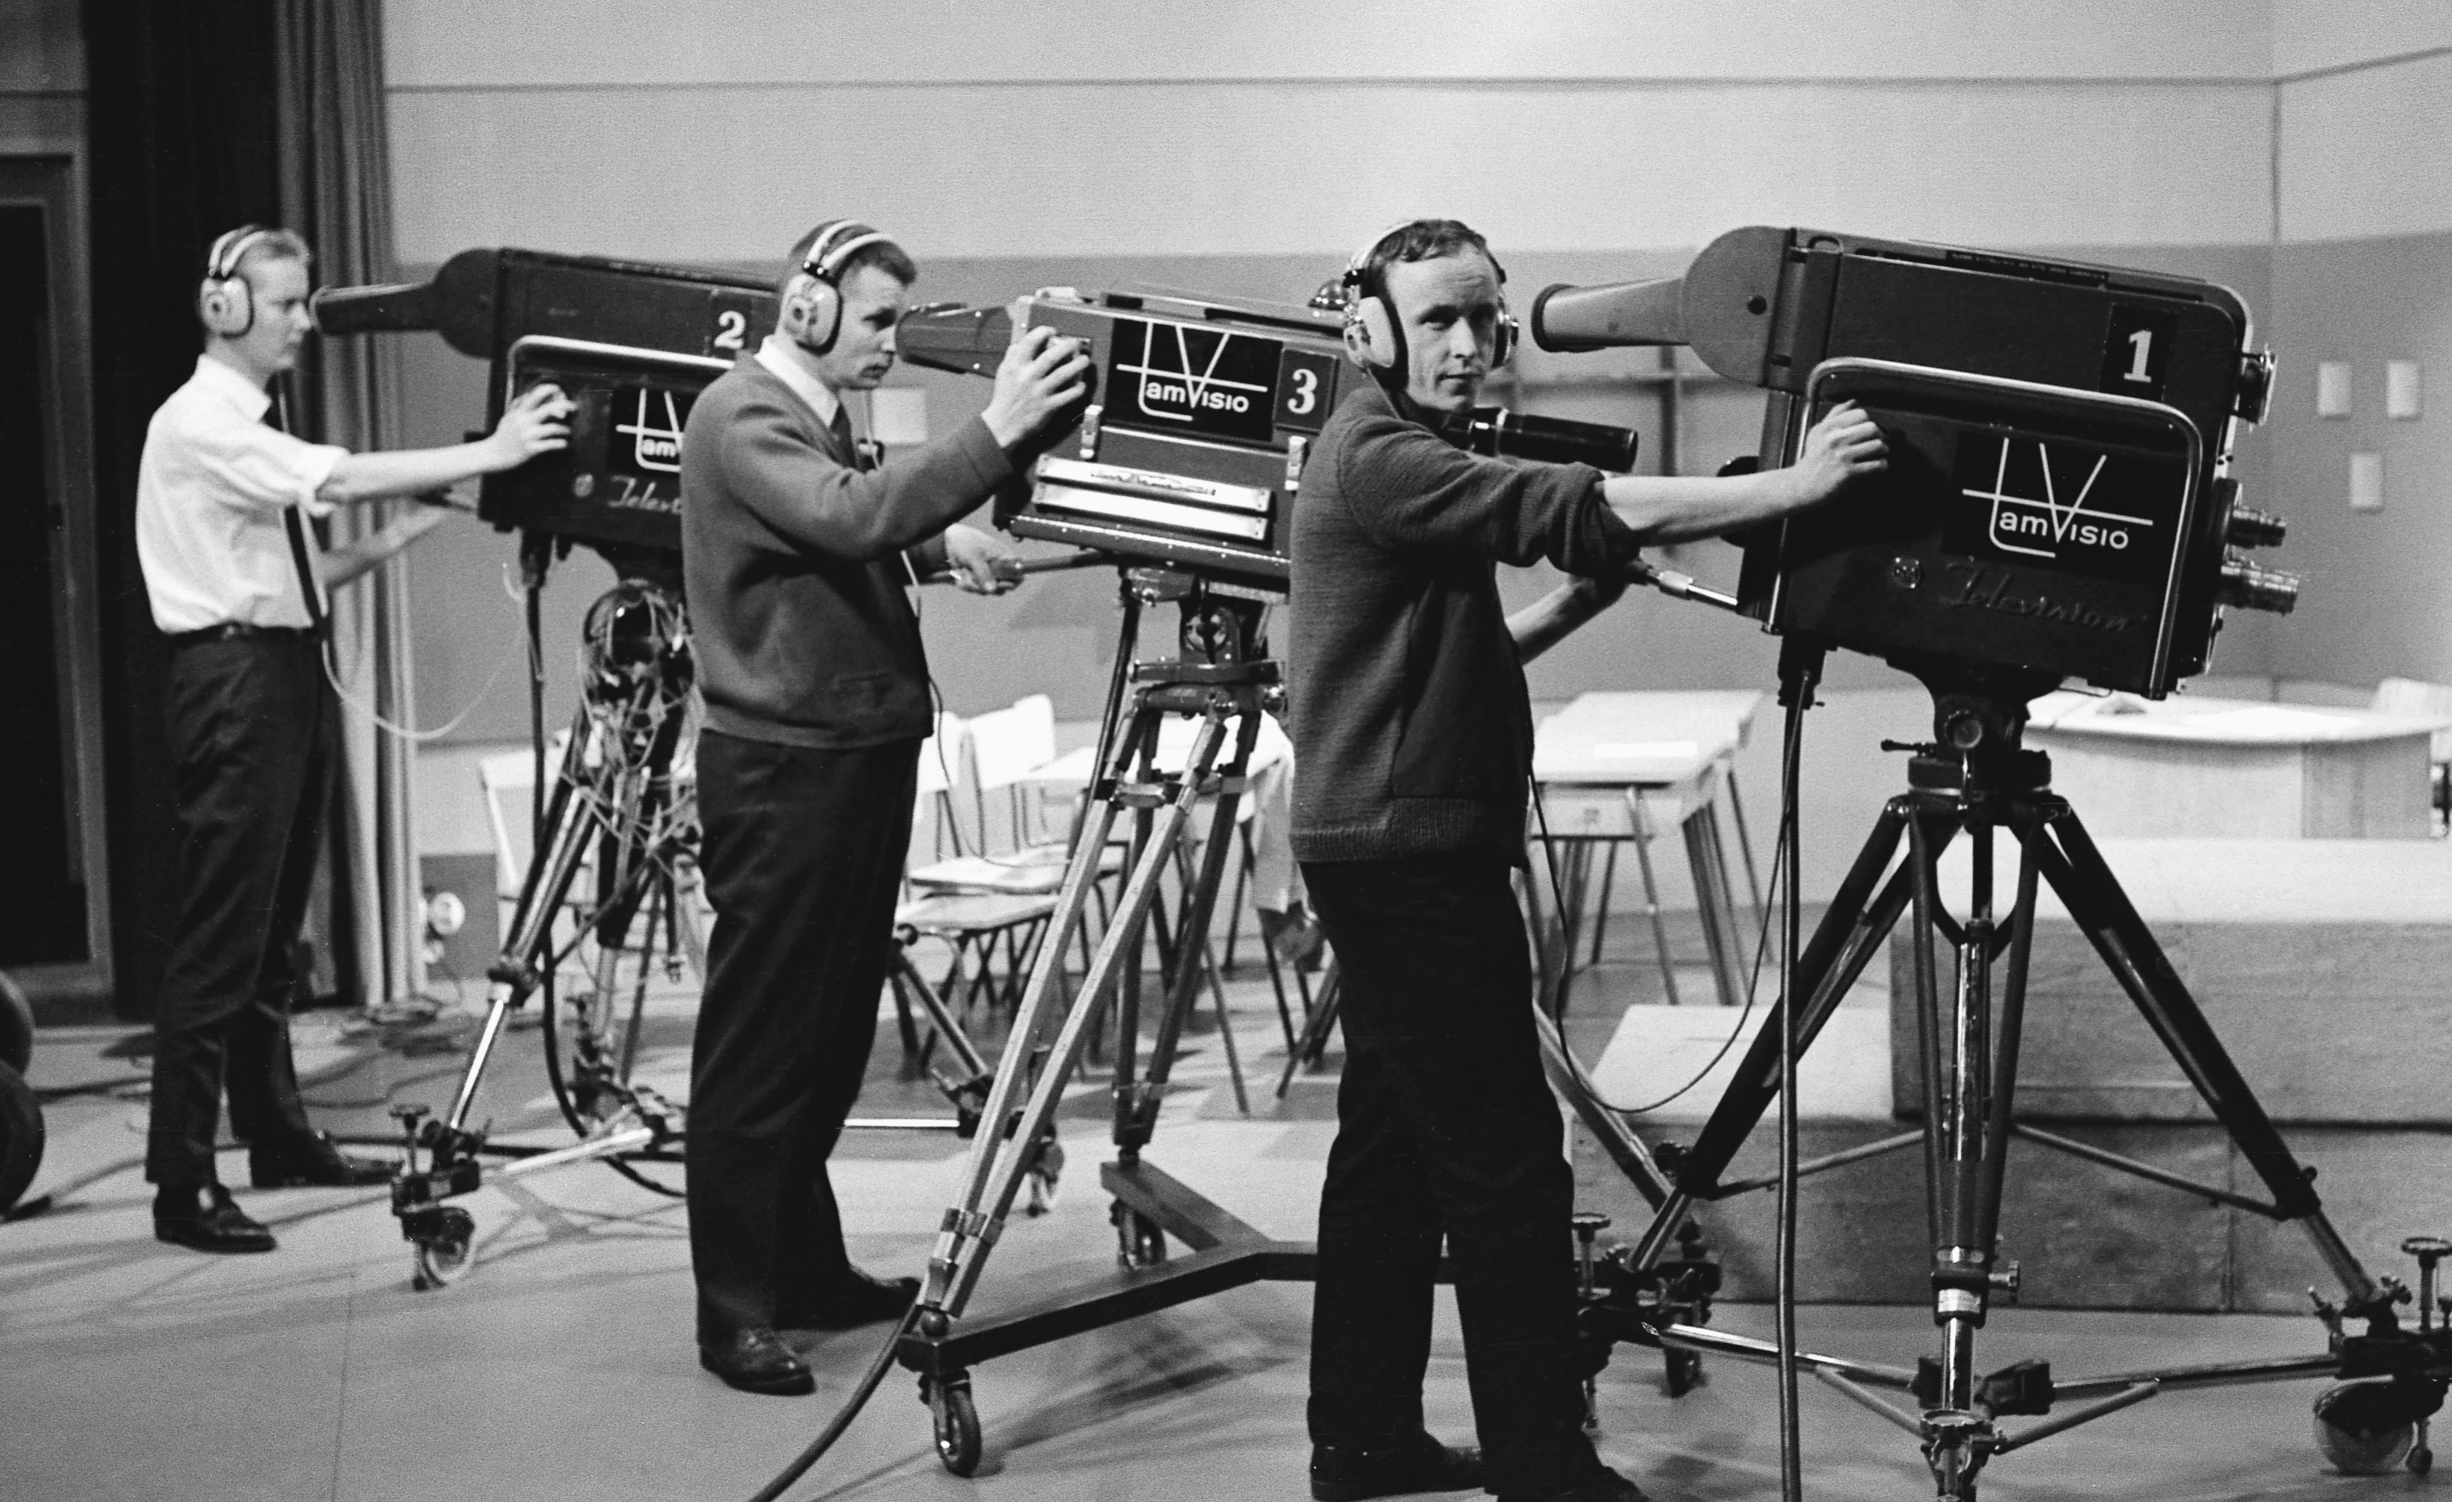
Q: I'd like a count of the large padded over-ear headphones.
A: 3